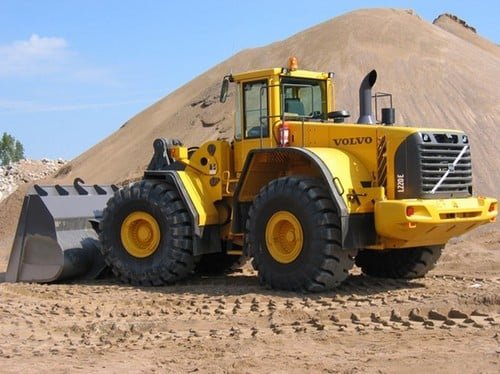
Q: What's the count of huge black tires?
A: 4